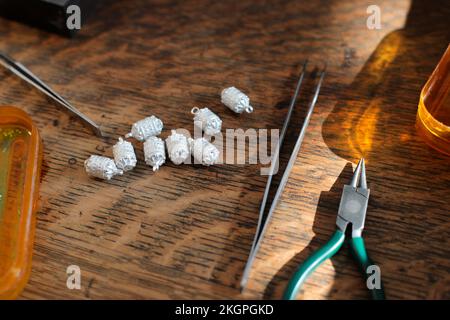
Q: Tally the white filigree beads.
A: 8